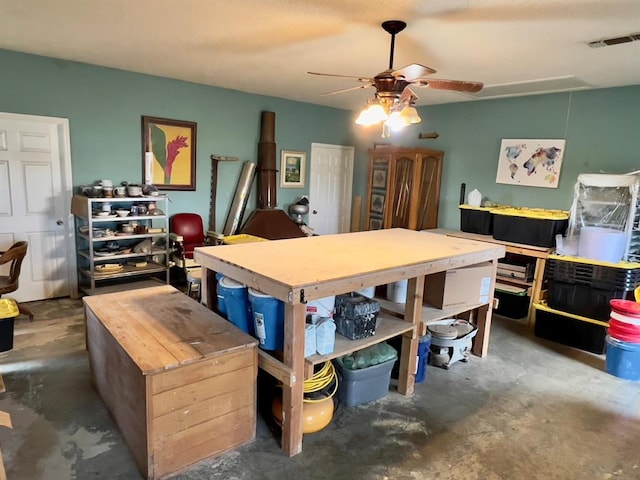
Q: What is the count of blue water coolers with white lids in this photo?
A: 2